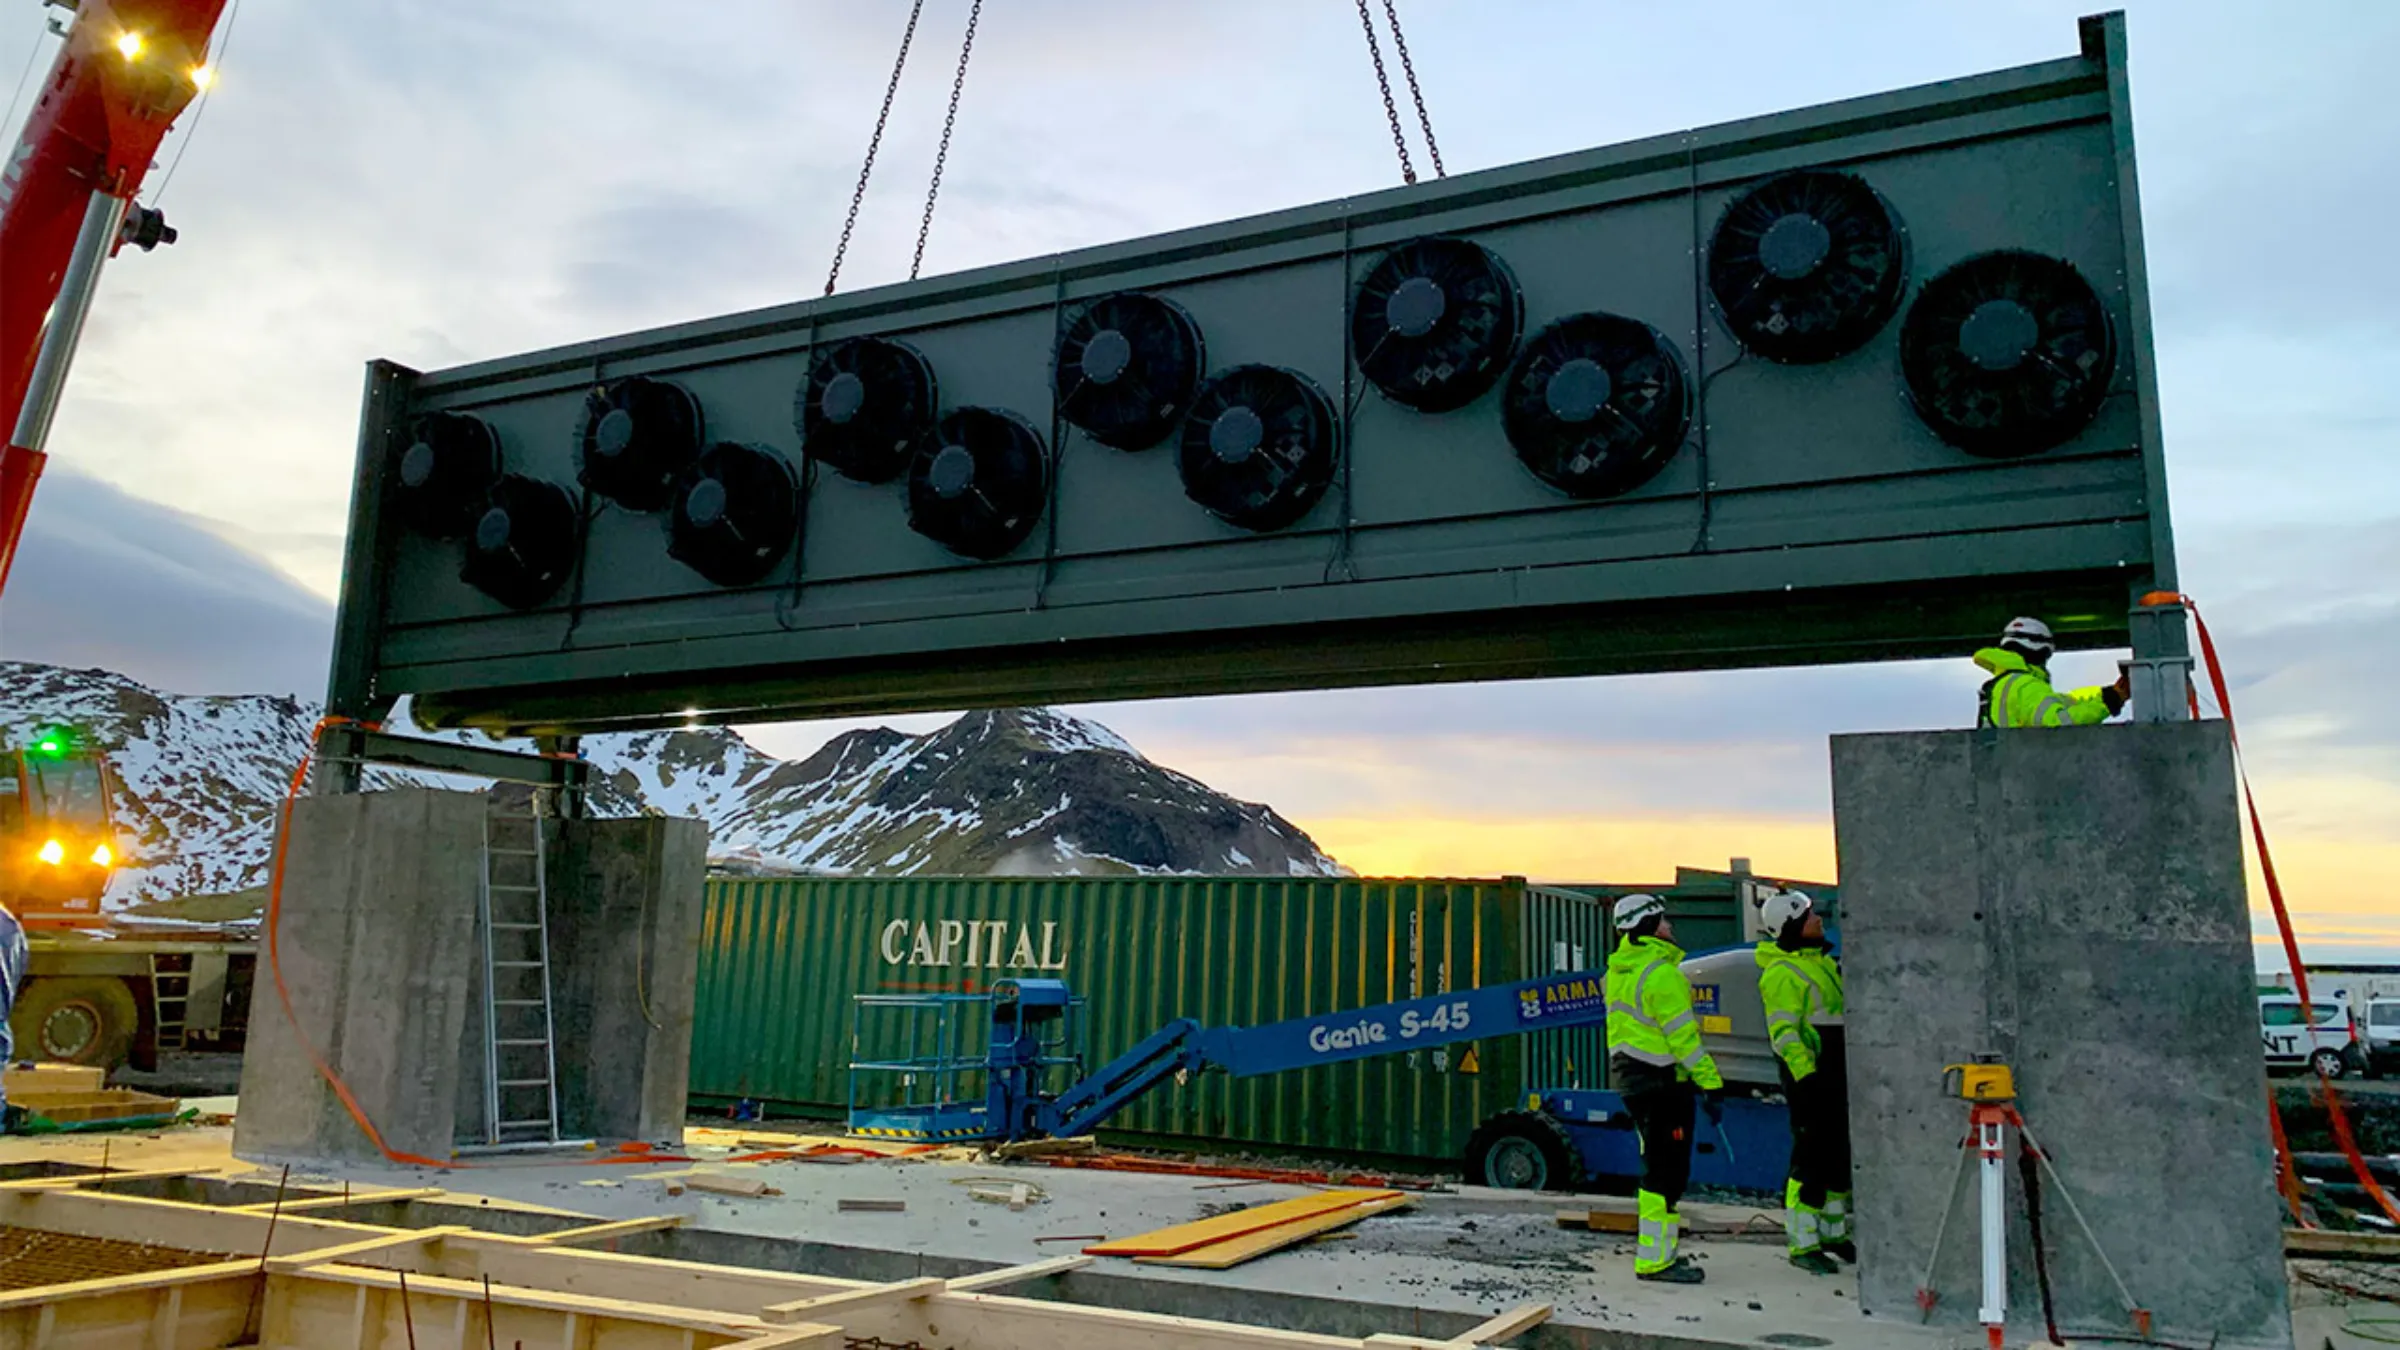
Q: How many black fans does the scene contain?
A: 12